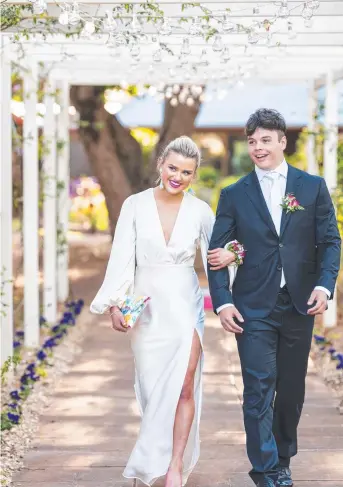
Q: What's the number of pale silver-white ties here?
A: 1